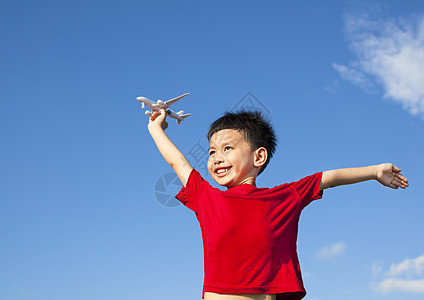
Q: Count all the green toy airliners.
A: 0